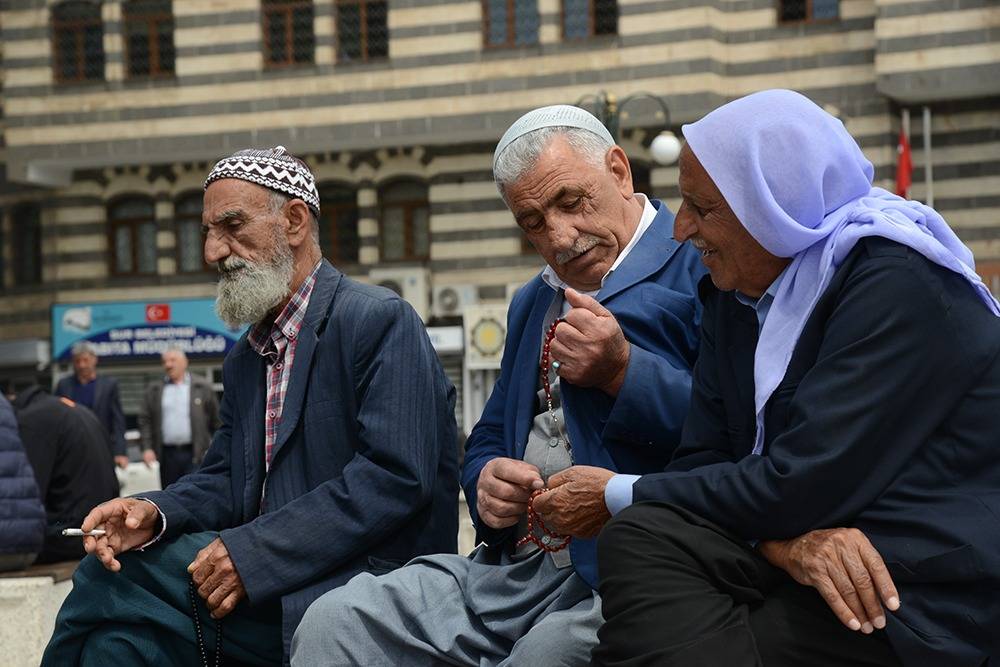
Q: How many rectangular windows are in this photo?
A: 7